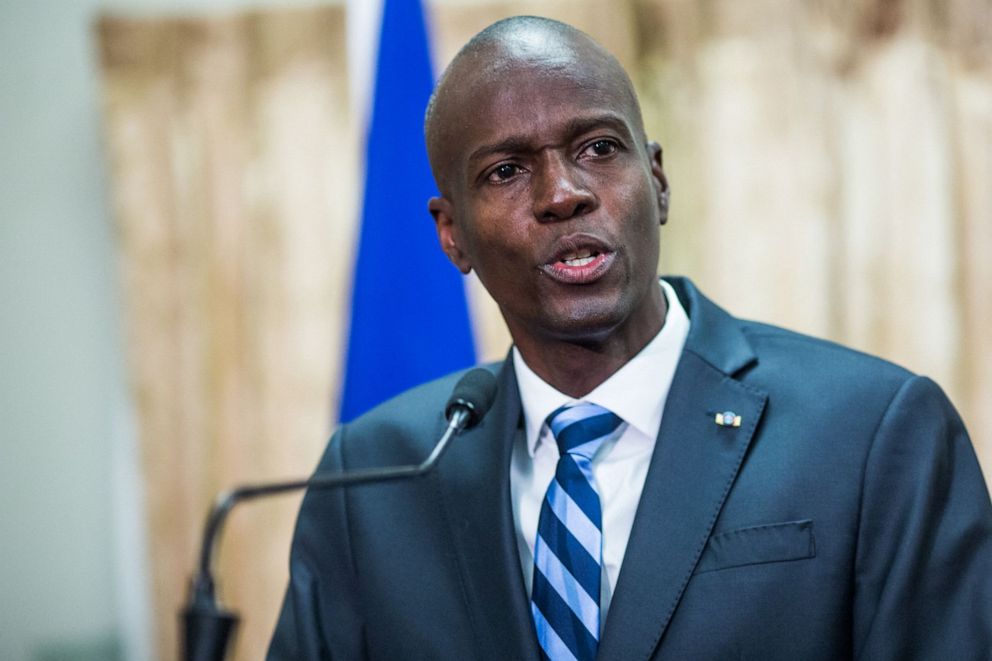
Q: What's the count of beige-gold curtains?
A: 2